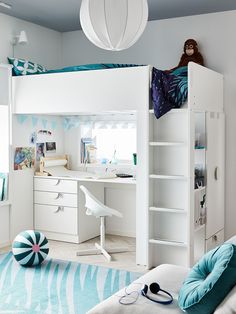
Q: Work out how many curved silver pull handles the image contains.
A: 5